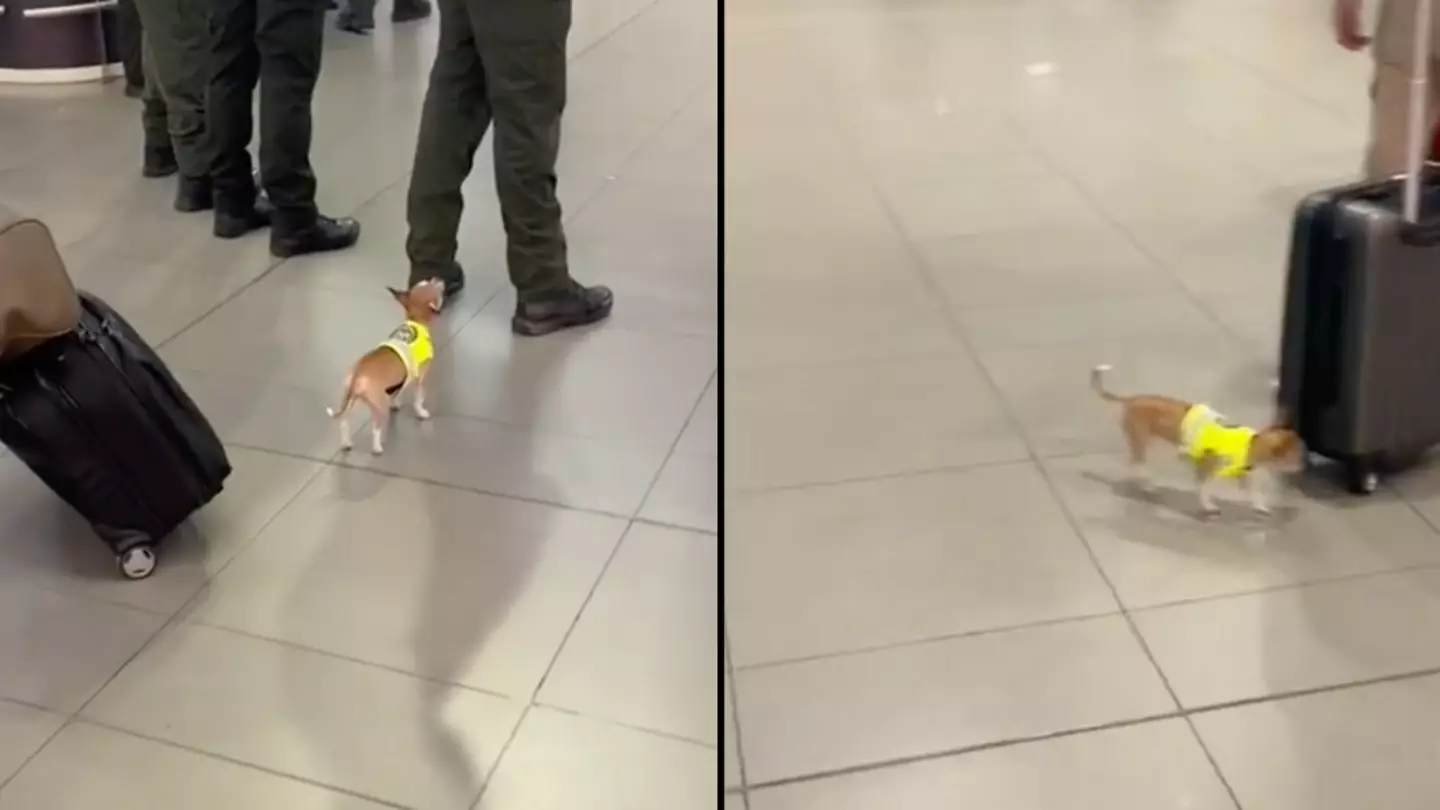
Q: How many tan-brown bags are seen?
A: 1